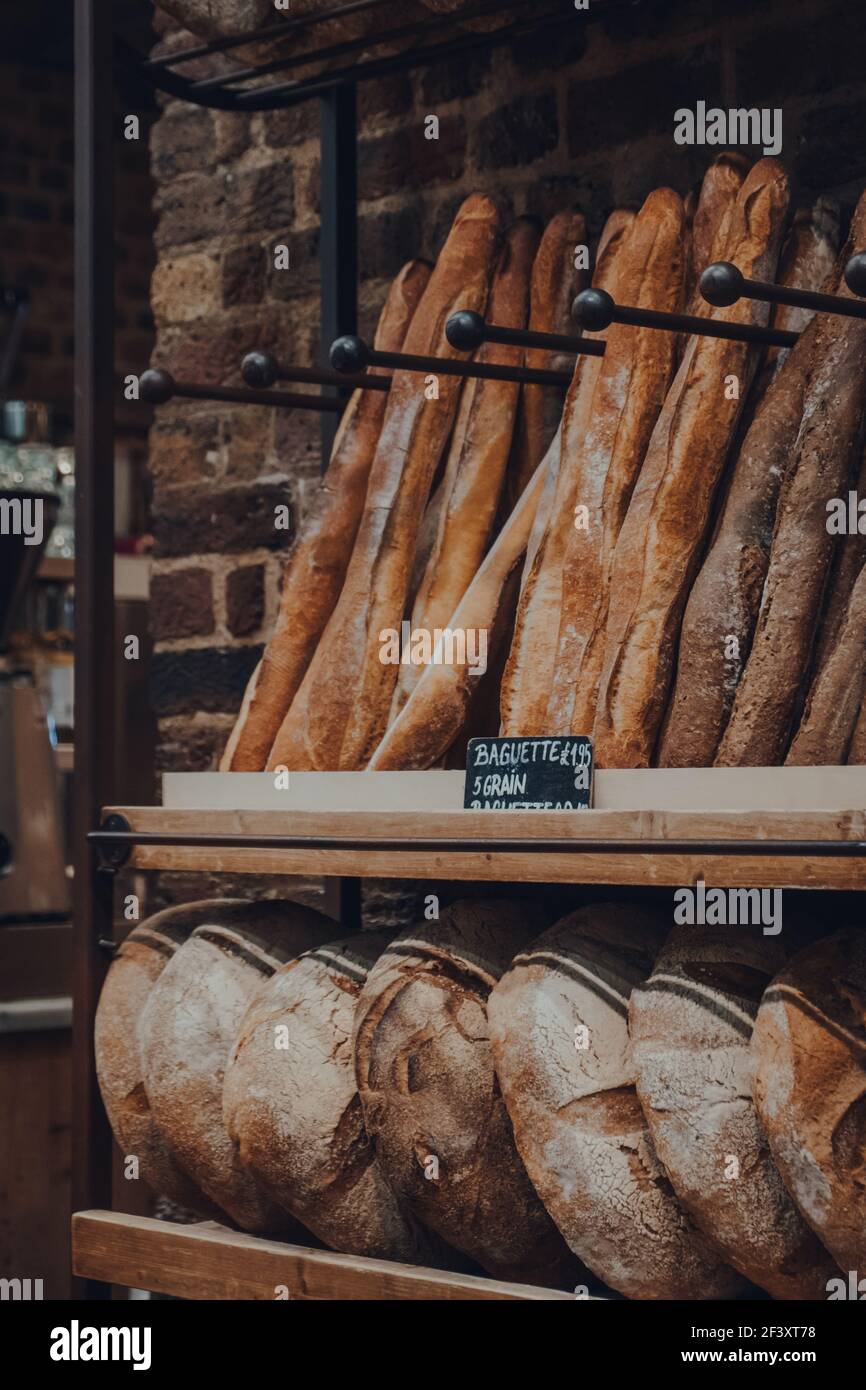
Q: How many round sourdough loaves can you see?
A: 7